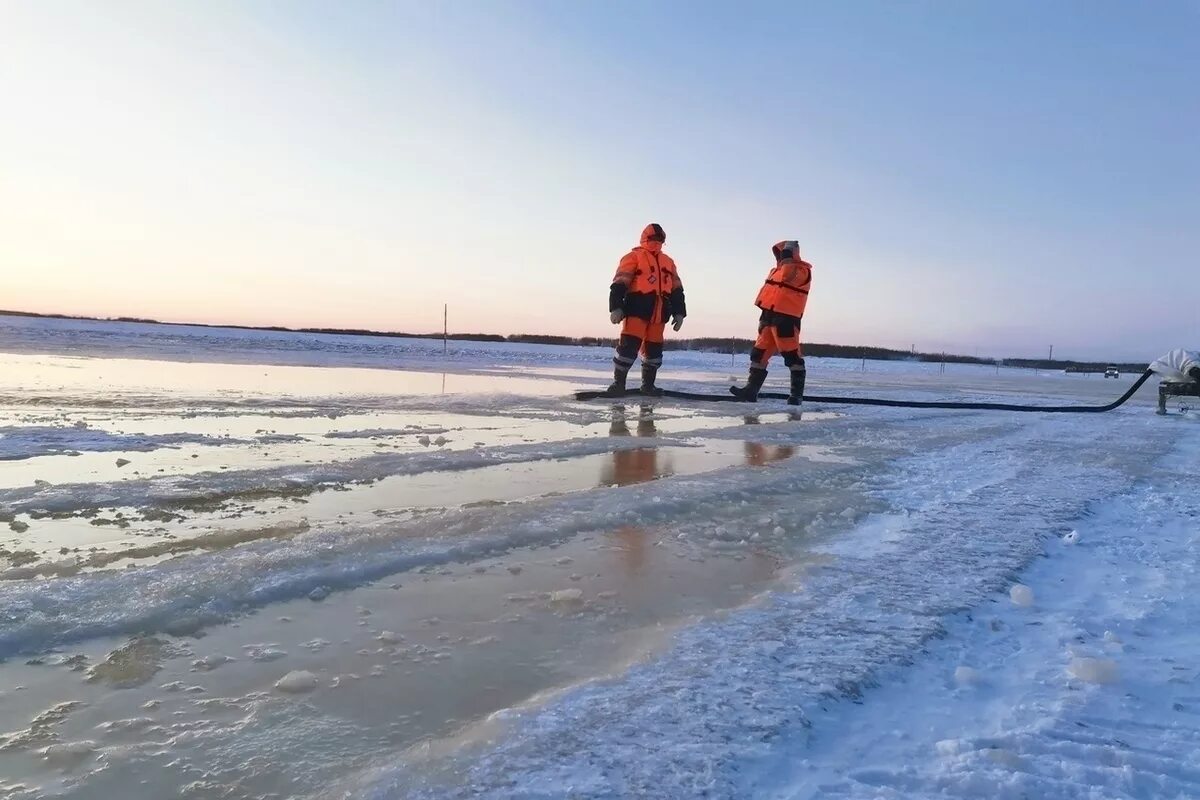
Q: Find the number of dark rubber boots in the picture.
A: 4